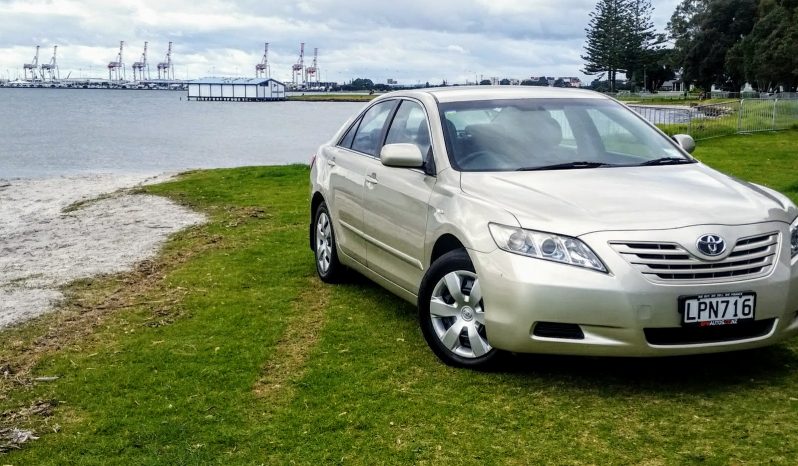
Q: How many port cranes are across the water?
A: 8